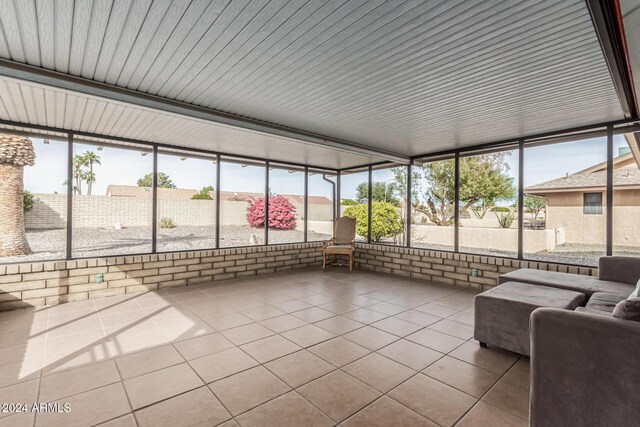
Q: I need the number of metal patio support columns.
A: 11